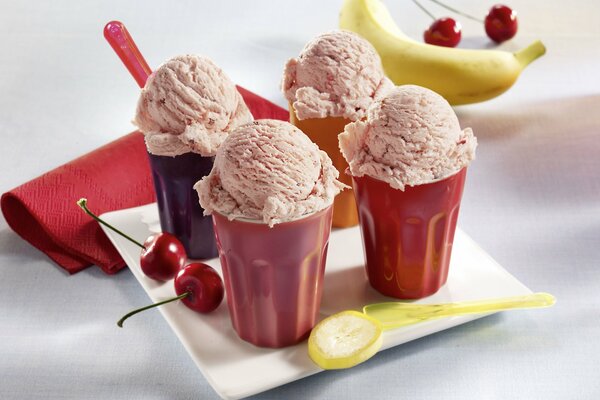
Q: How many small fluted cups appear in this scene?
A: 4